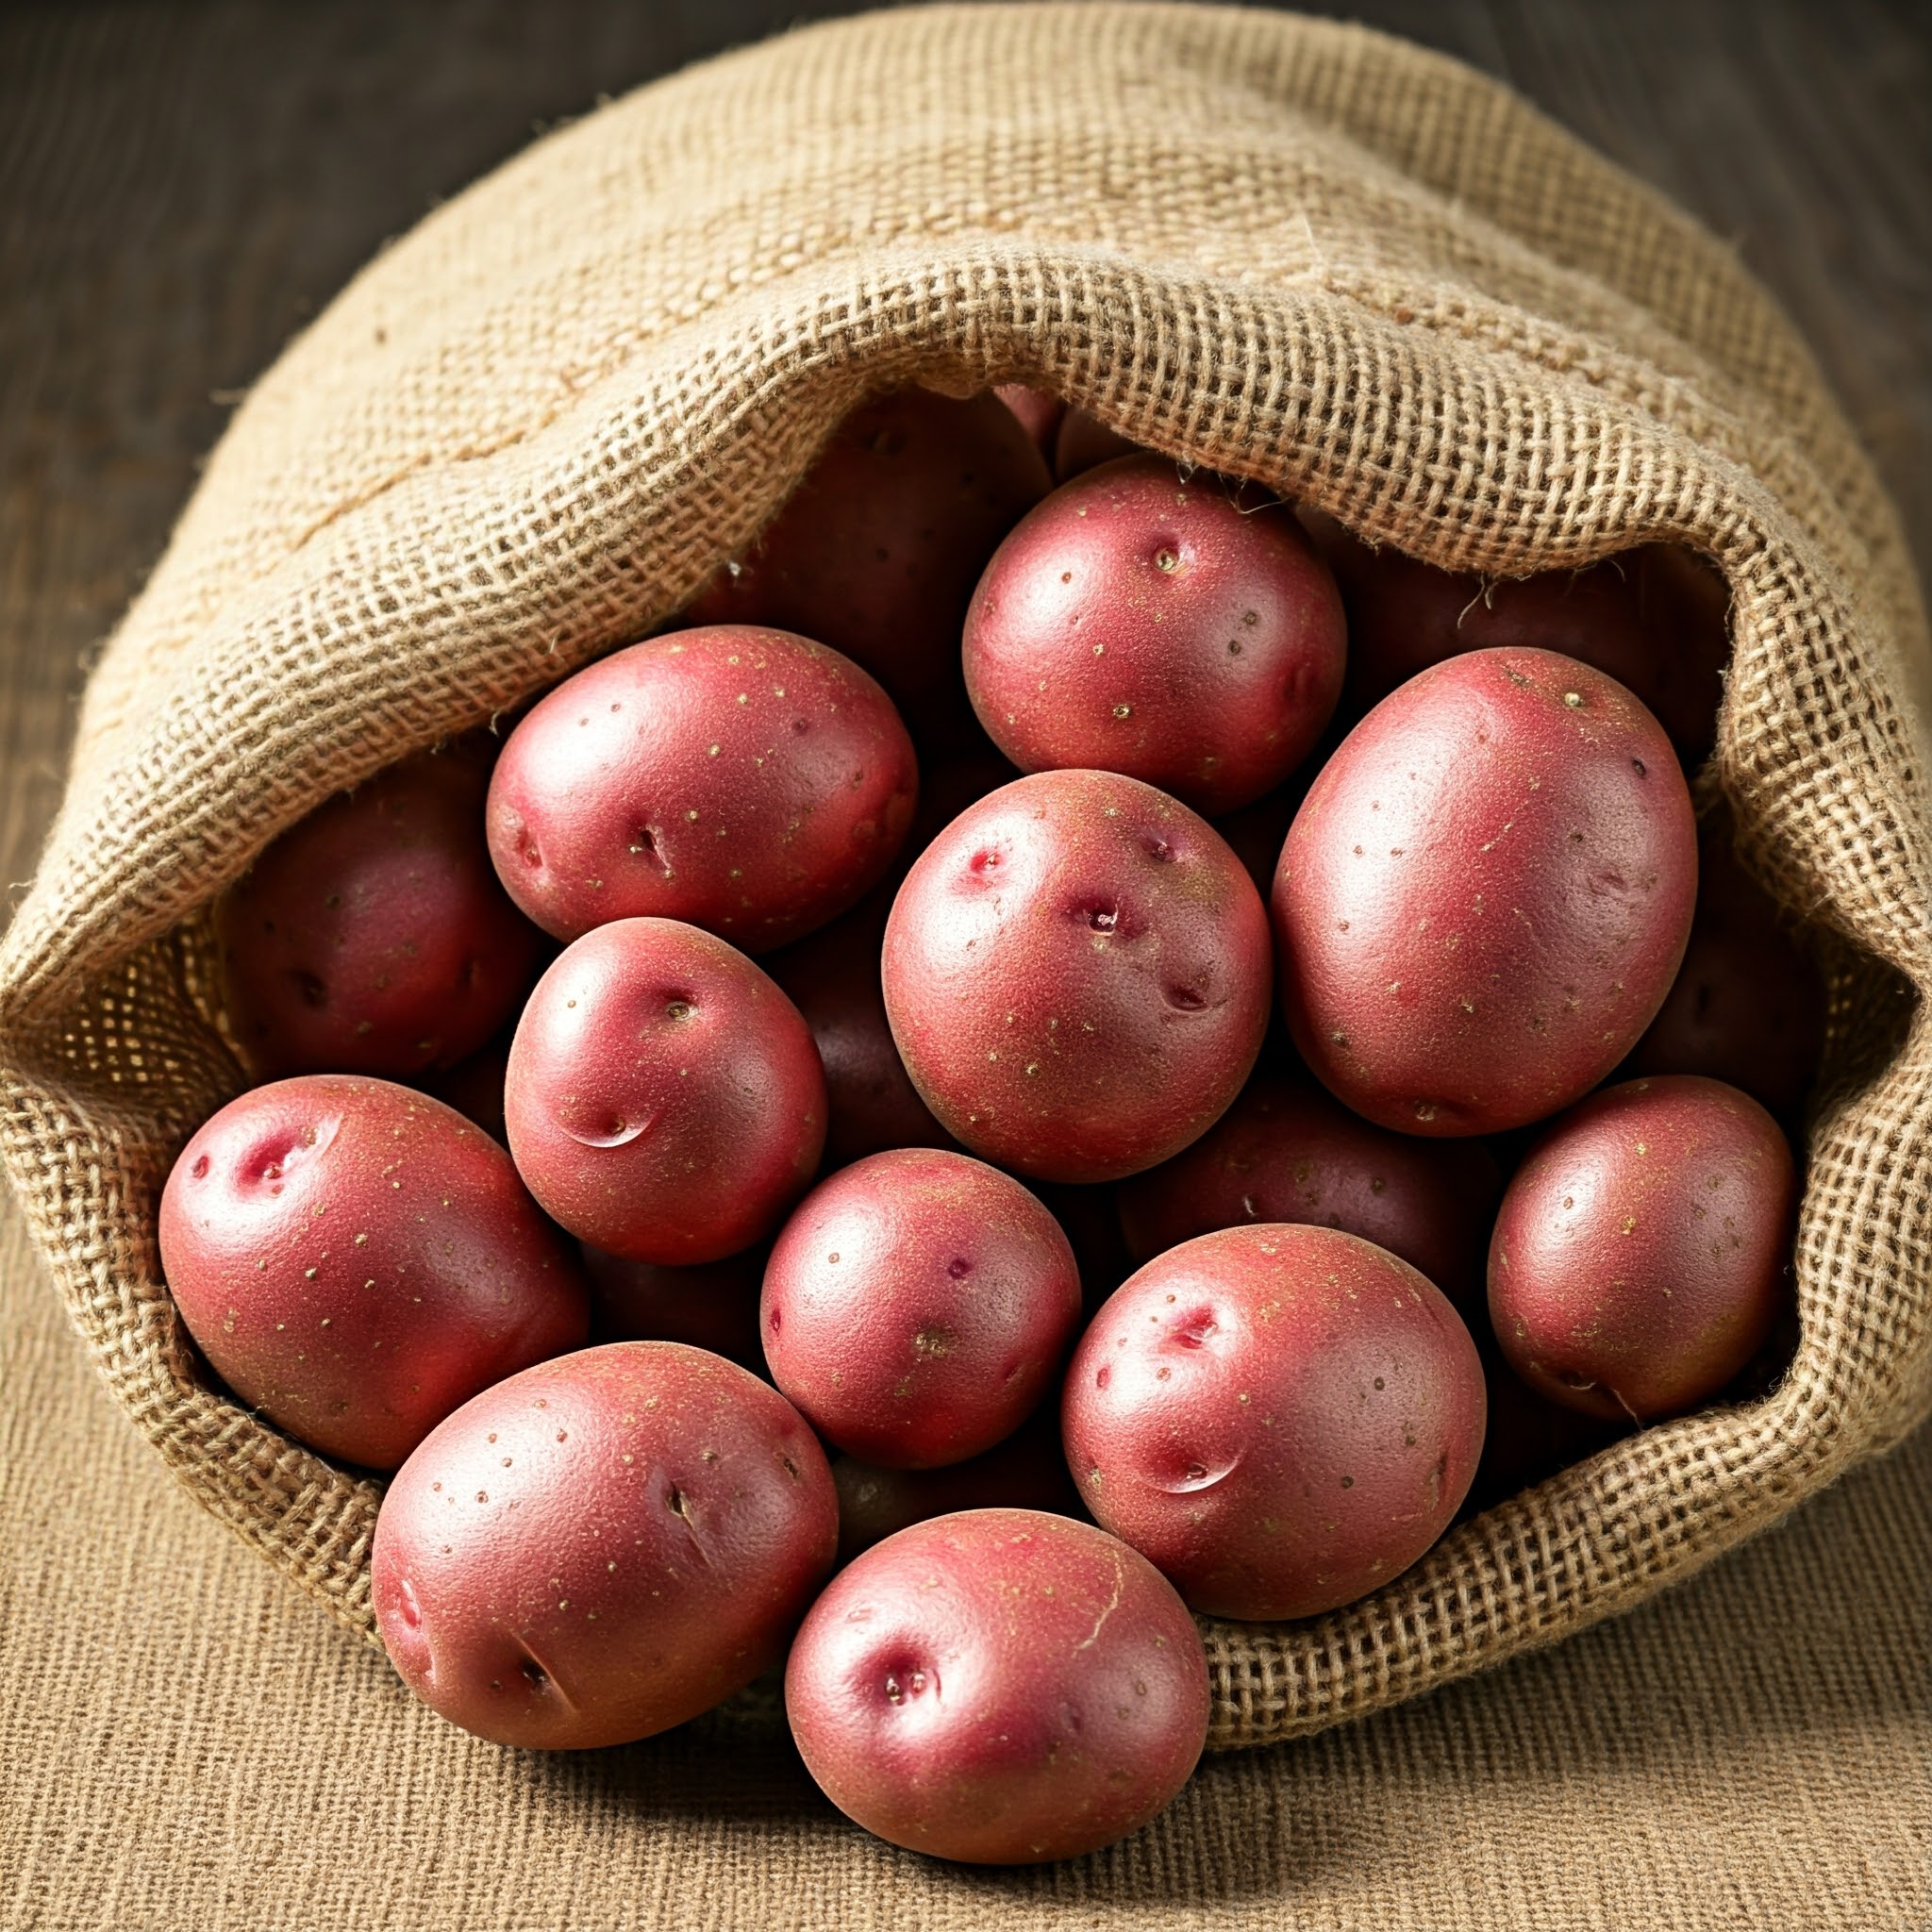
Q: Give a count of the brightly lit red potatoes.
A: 11